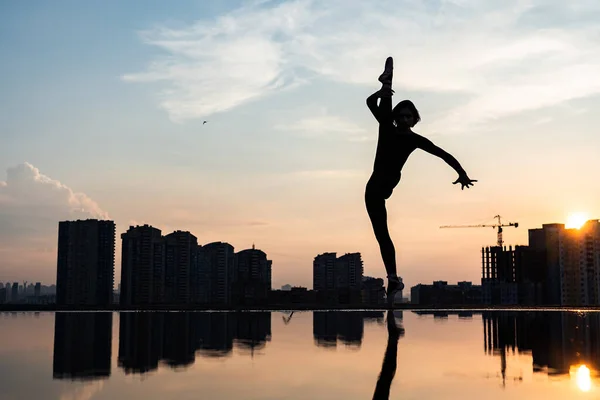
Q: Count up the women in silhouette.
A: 1